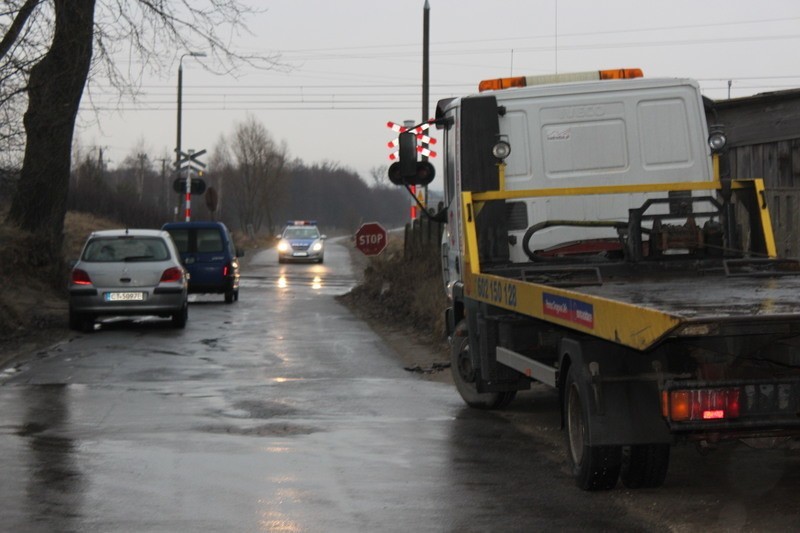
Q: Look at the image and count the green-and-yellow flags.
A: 0